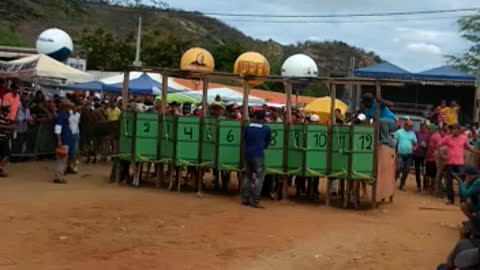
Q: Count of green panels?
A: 12